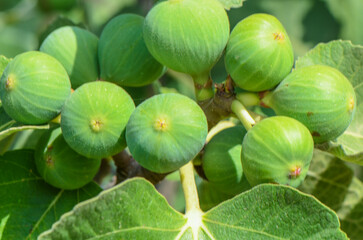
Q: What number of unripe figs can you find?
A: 11